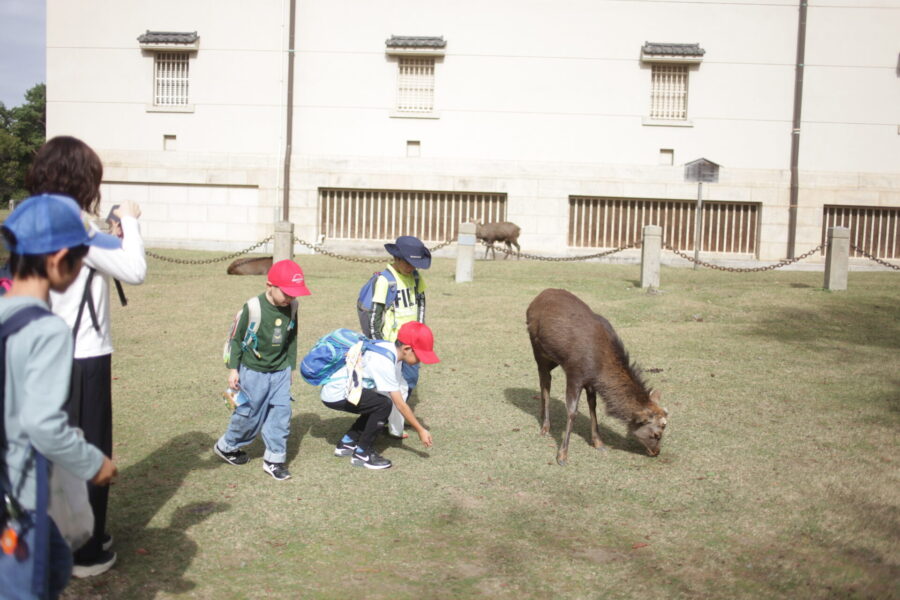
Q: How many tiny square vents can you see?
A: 3